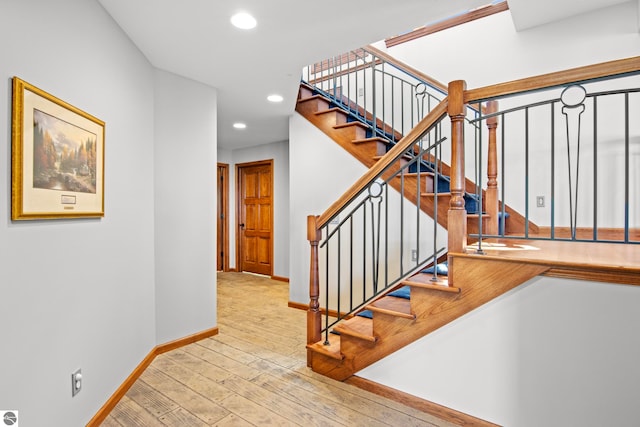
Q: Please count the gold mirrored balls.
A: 0